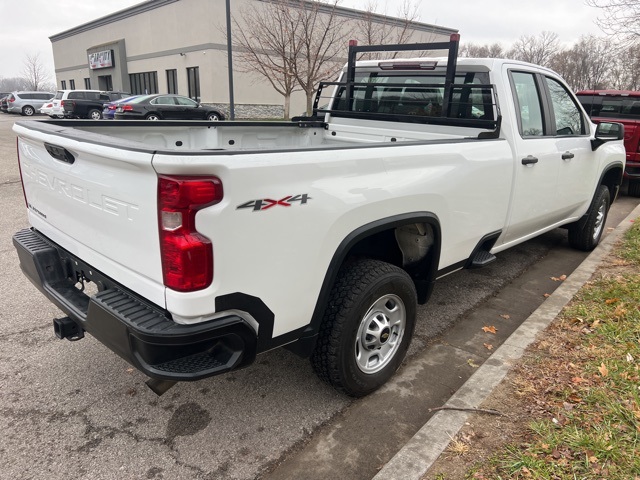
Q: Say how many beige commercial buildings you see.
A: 1